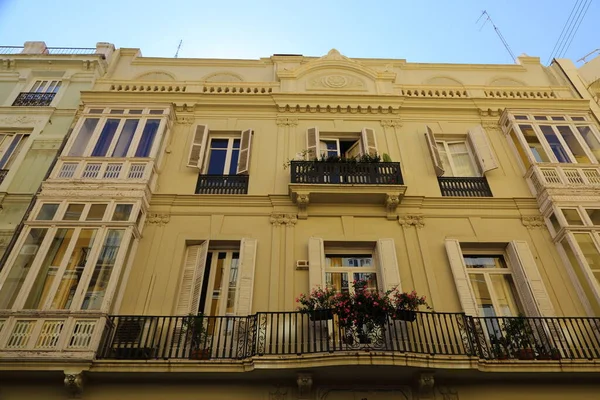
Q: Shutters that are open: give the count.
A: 12